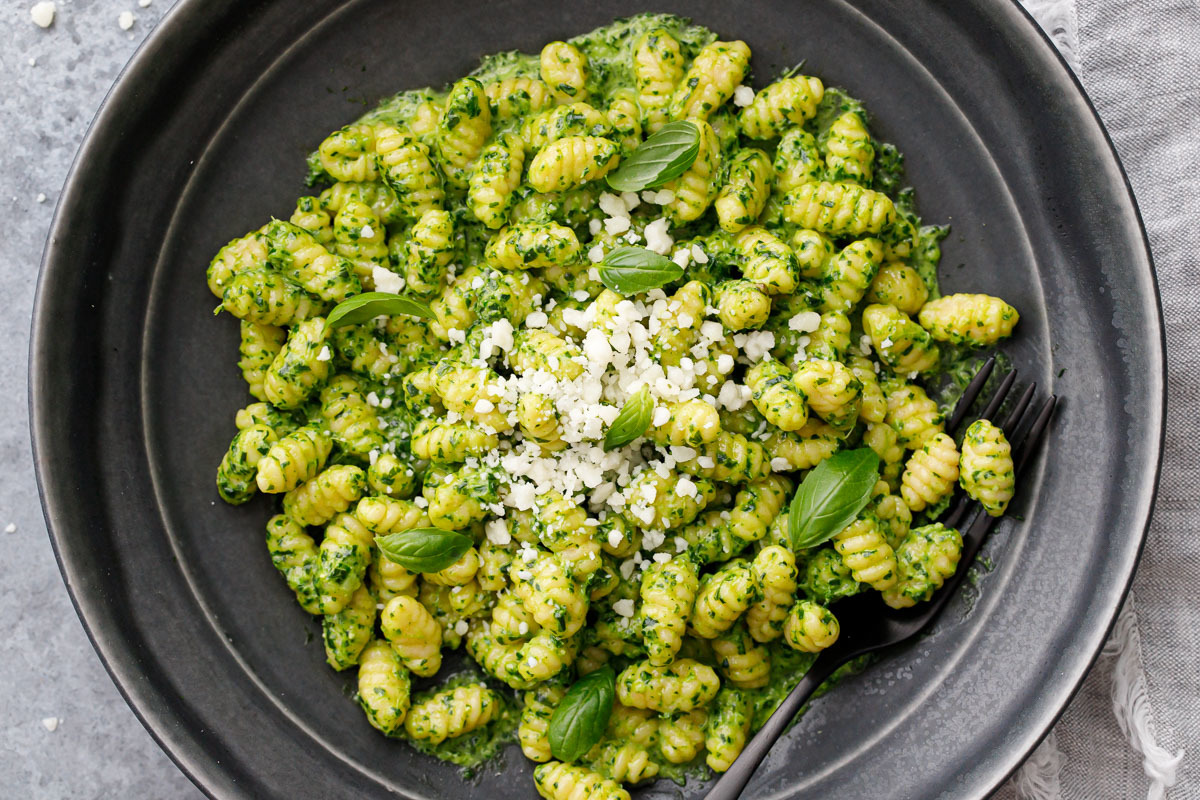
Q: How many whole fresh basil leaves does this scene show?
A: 7